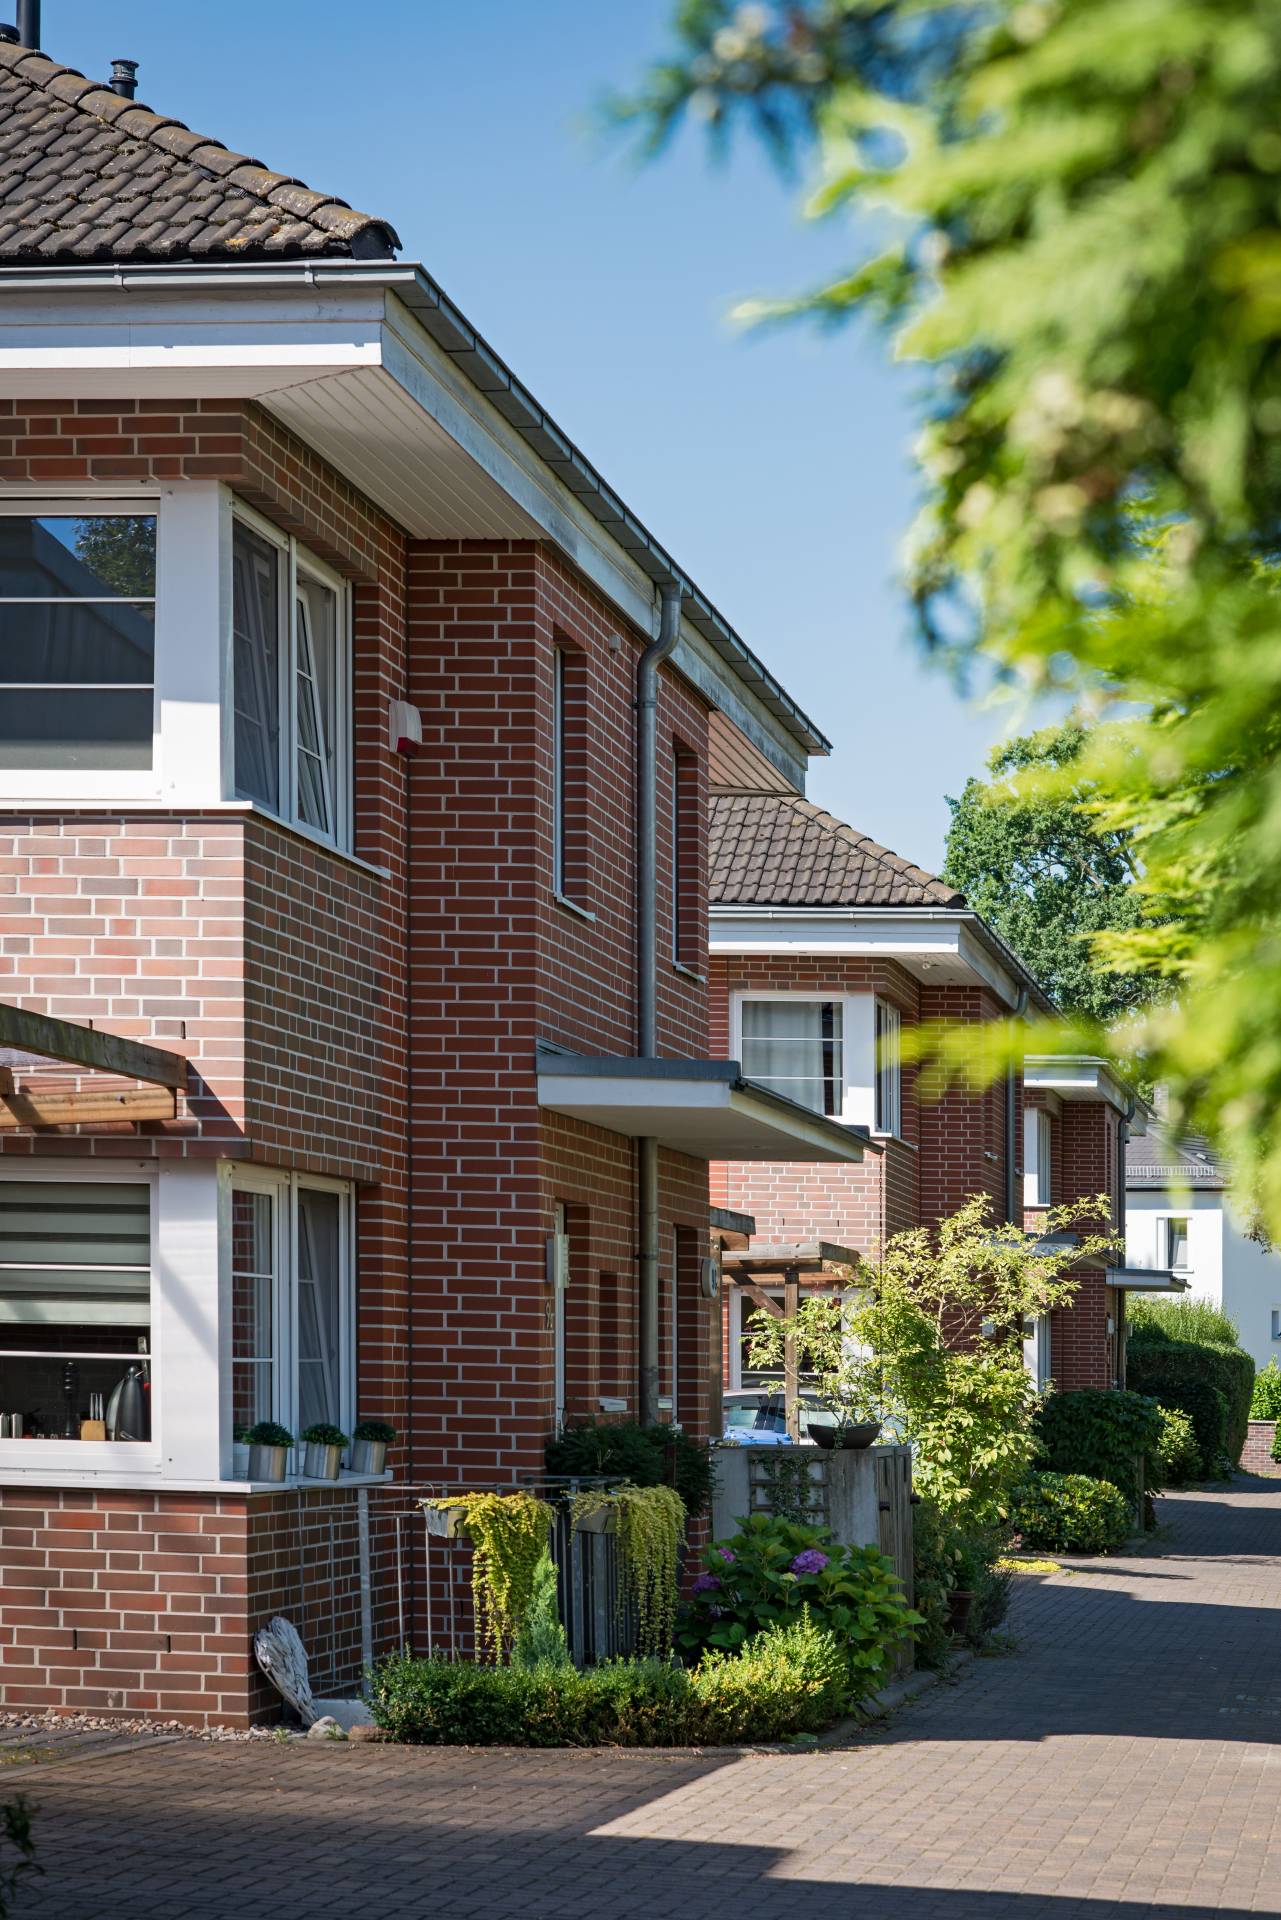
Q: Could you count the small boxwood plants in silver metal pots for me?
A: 3